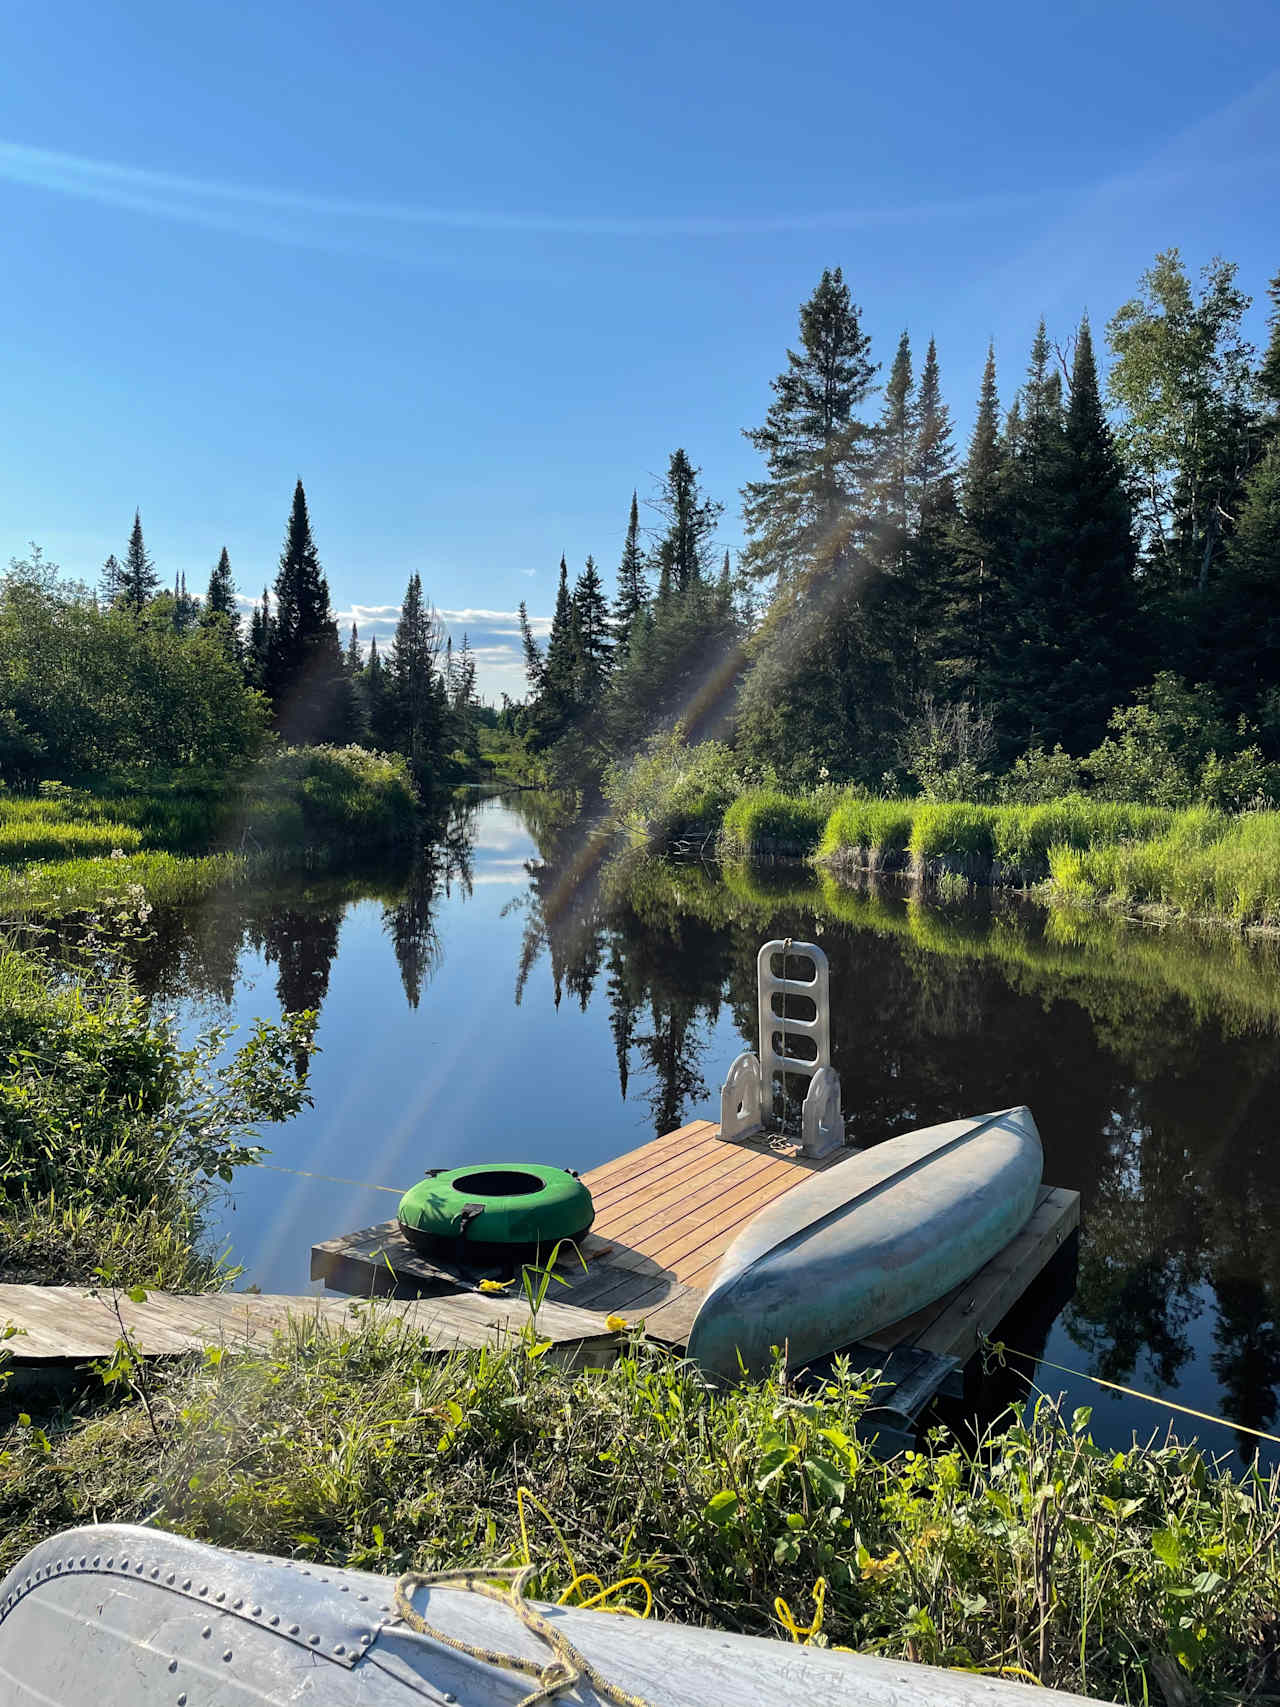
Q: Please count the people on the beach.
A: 0